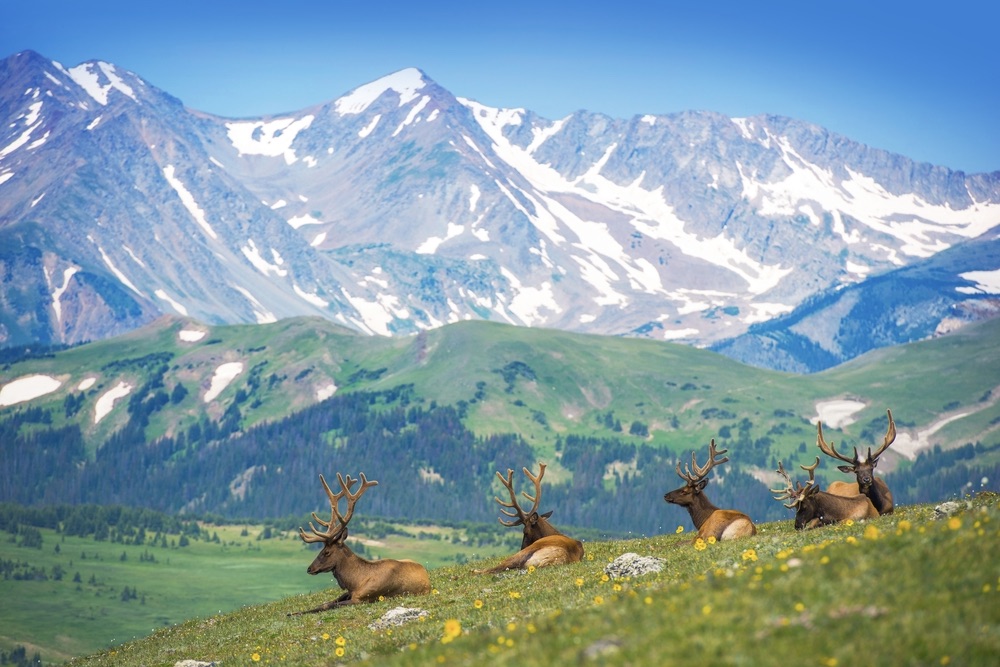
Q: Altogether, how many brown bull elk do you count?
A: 5